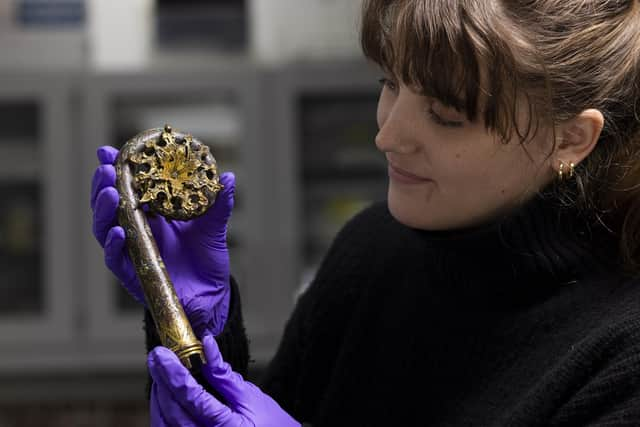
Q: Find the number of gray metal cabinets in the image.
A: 3